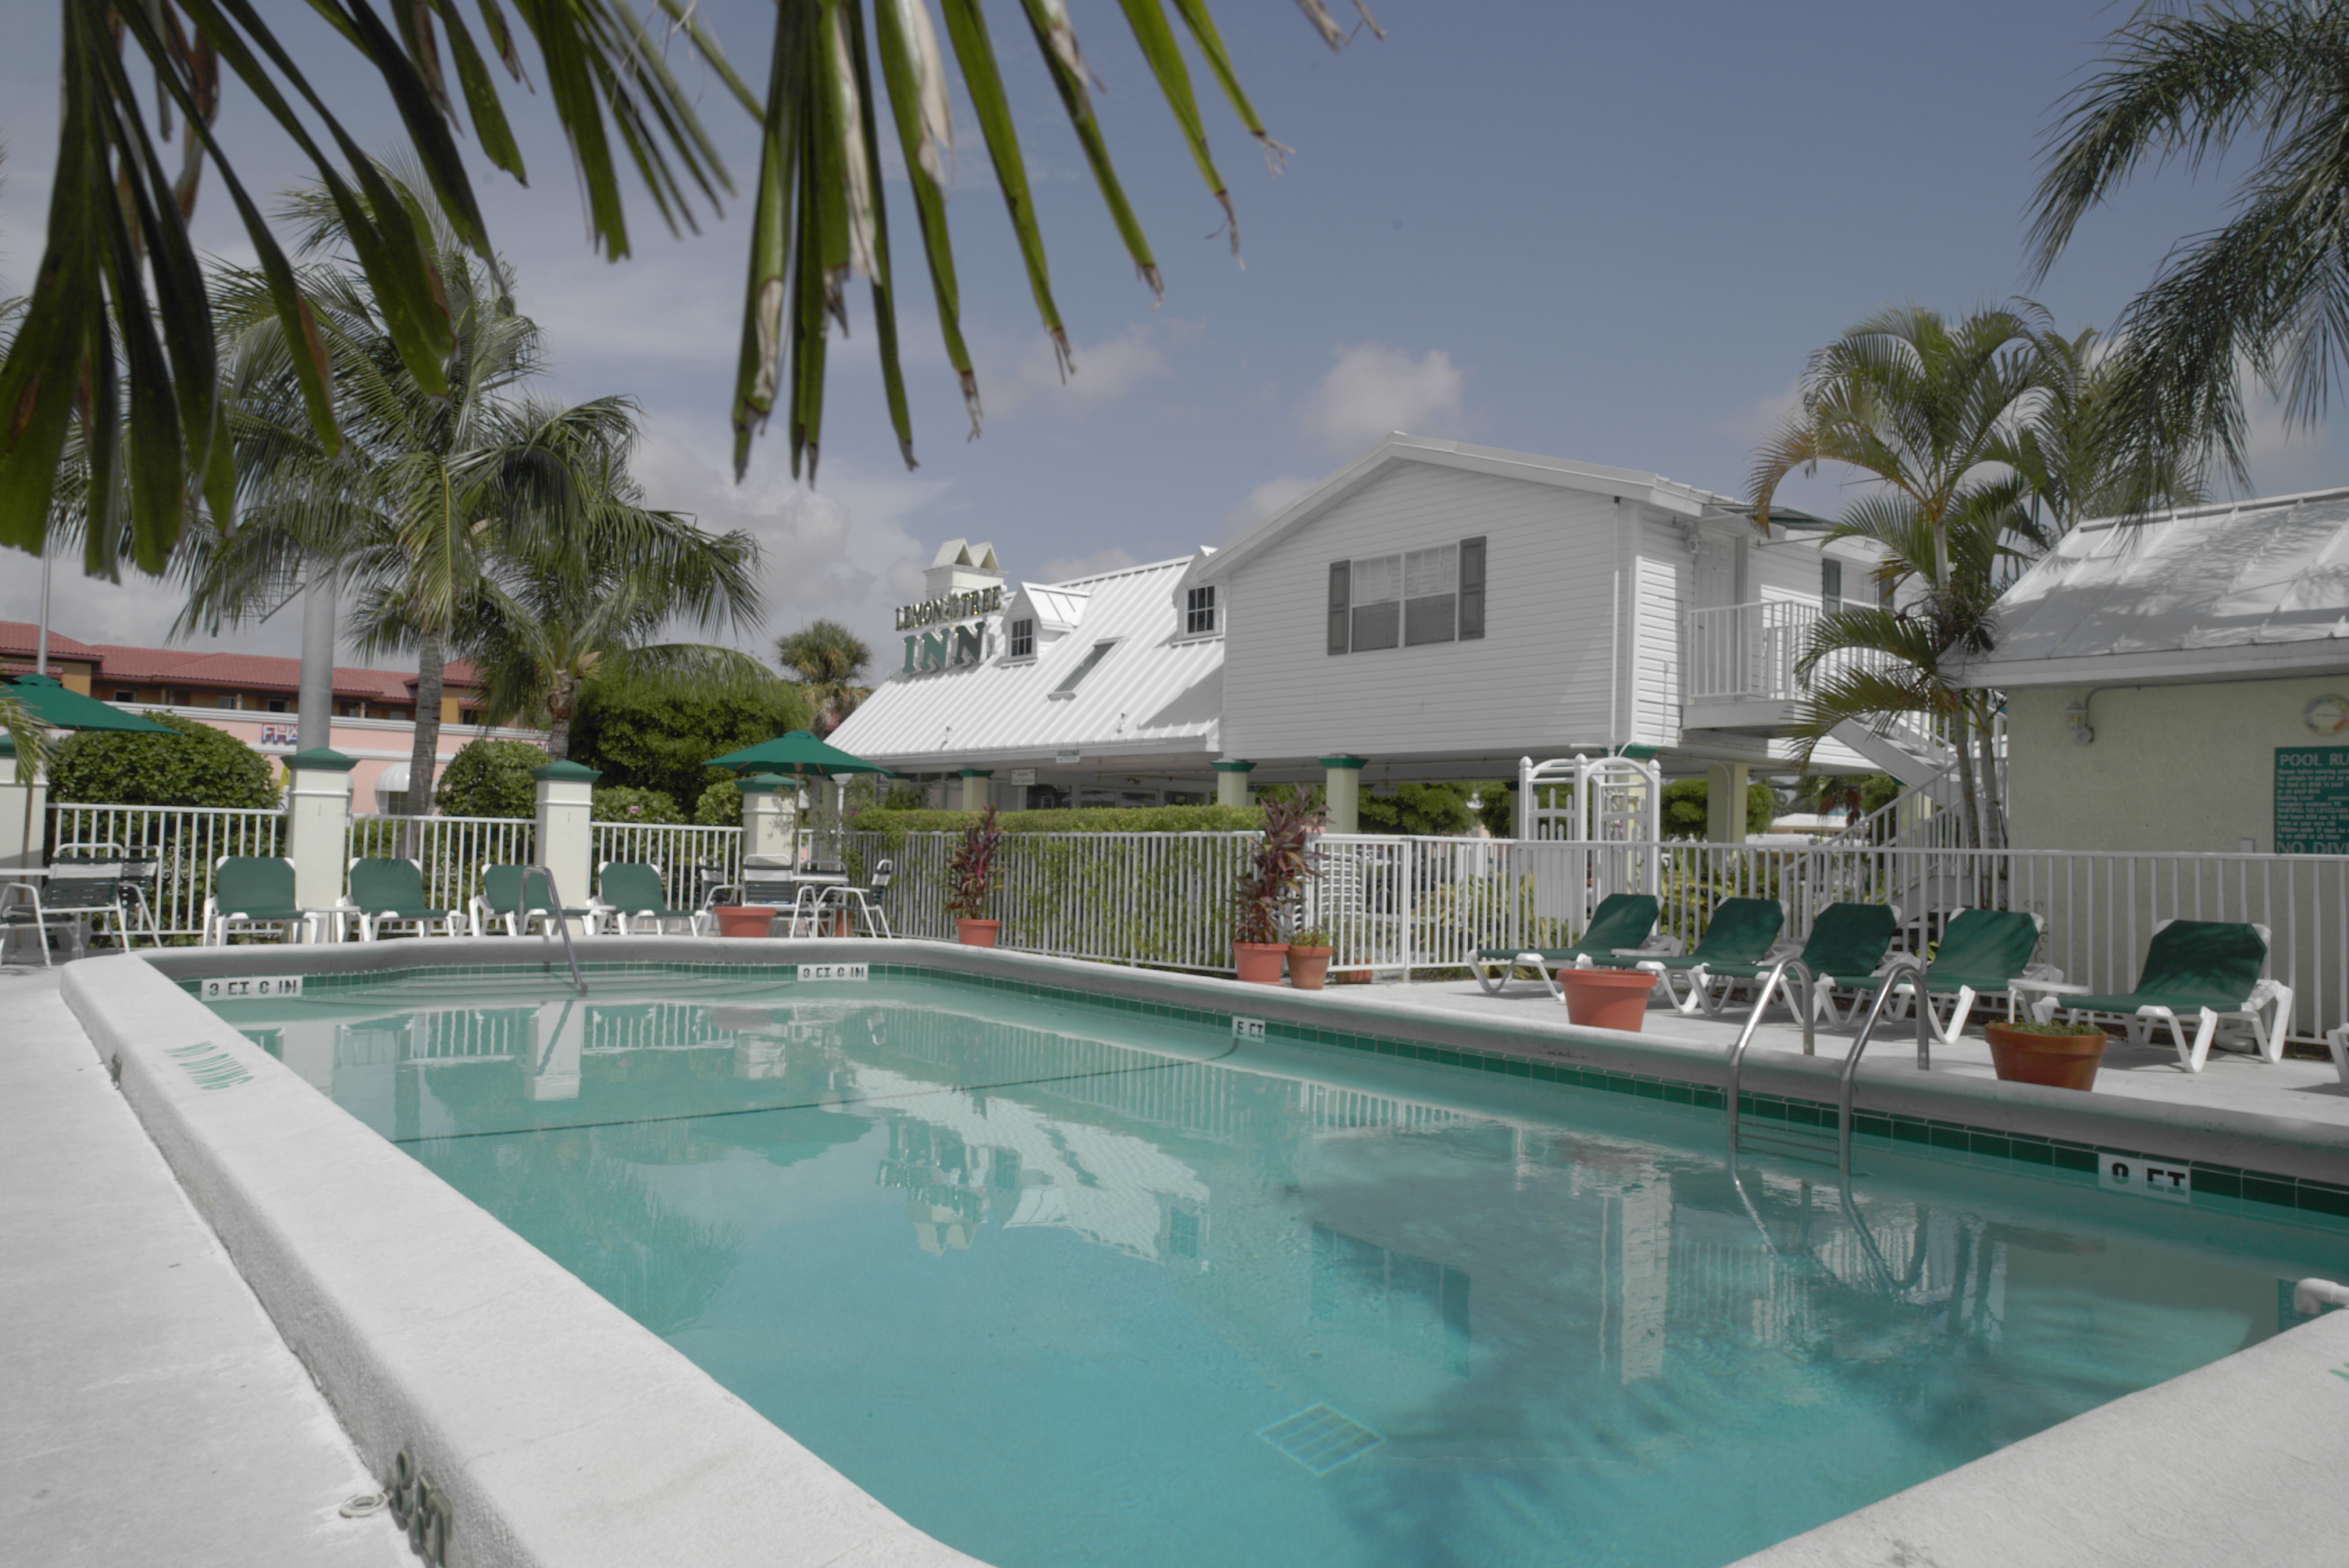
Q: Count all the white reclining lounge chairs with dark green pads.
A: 9